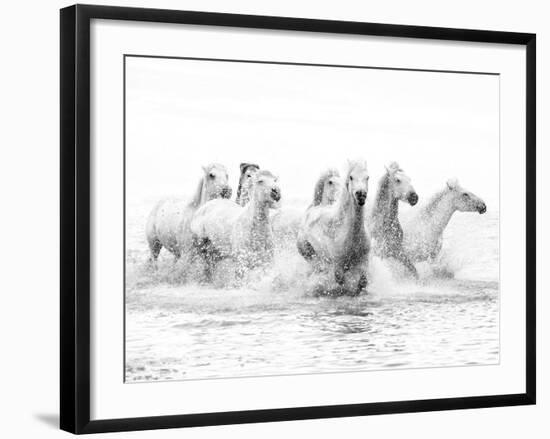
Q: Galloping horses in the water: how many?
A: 7